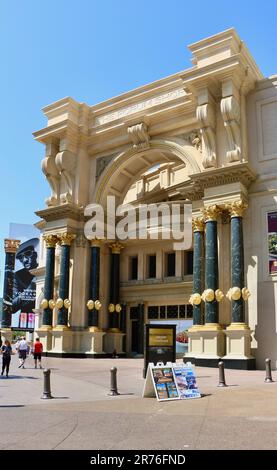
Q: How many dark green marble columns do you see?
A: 8